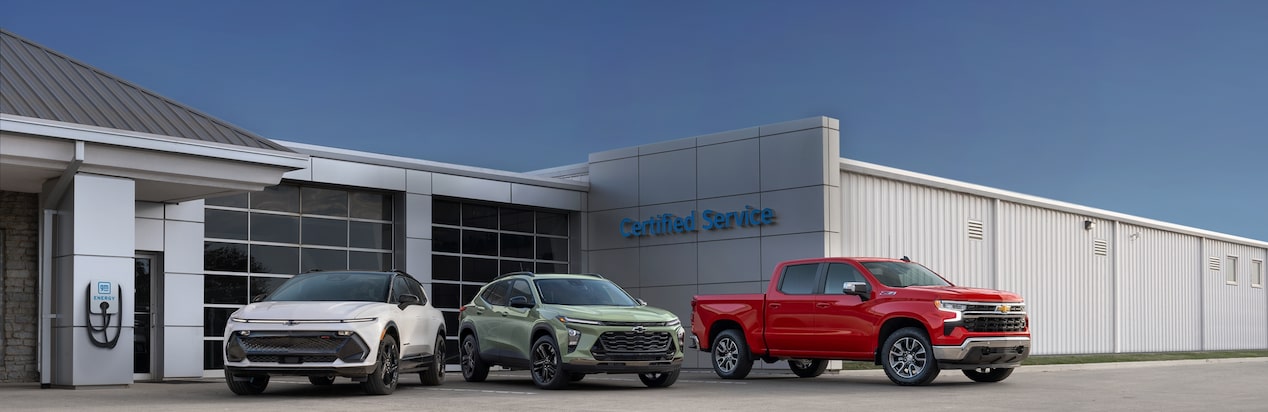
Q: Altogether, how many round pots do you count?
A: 0